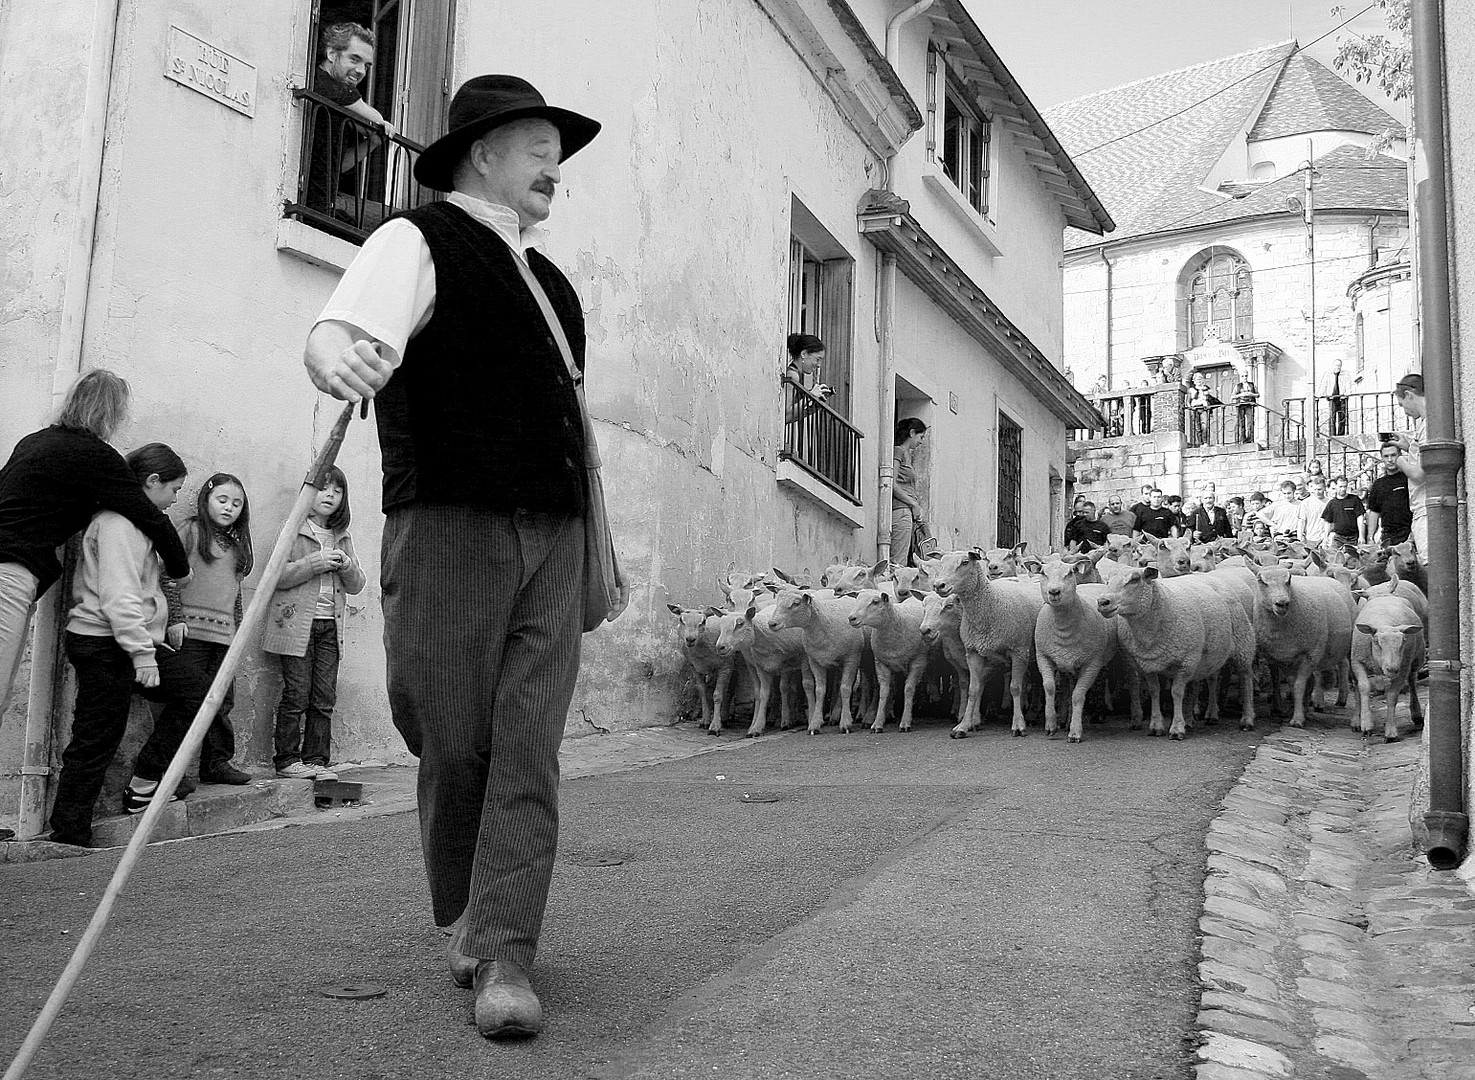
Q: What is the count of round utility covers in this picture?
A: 3